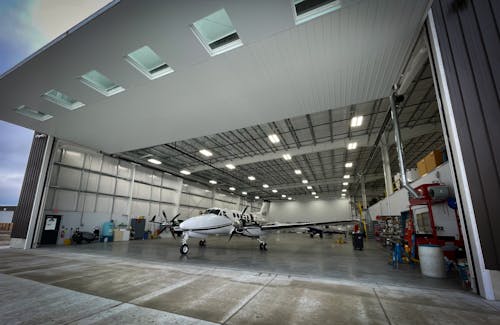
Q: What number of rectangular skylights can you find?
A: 6